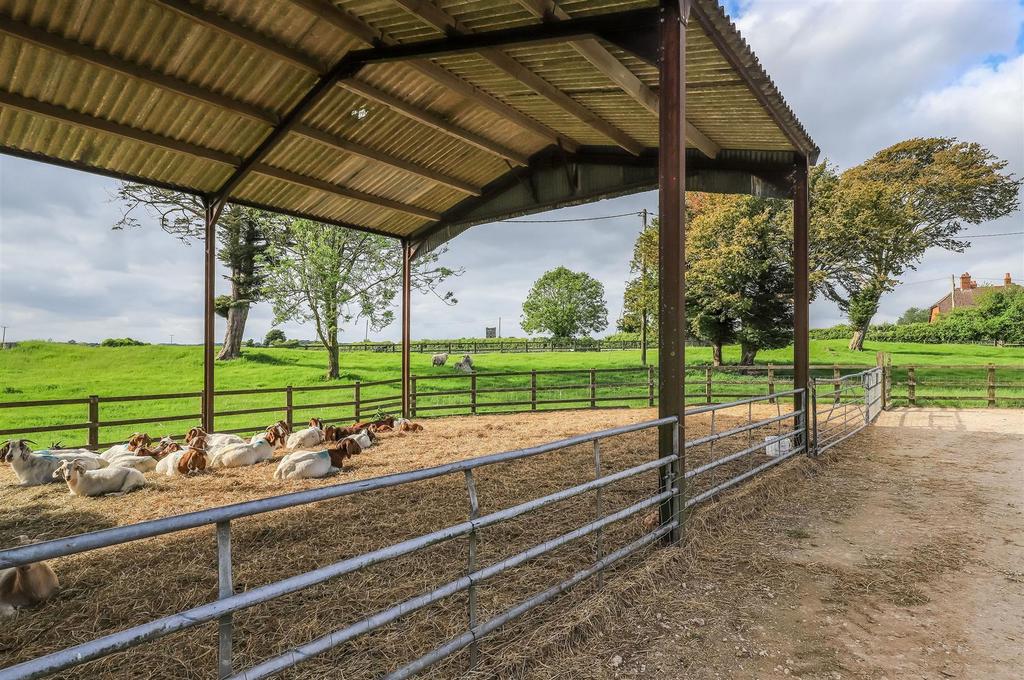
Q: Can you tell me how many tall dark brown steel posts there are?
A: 4